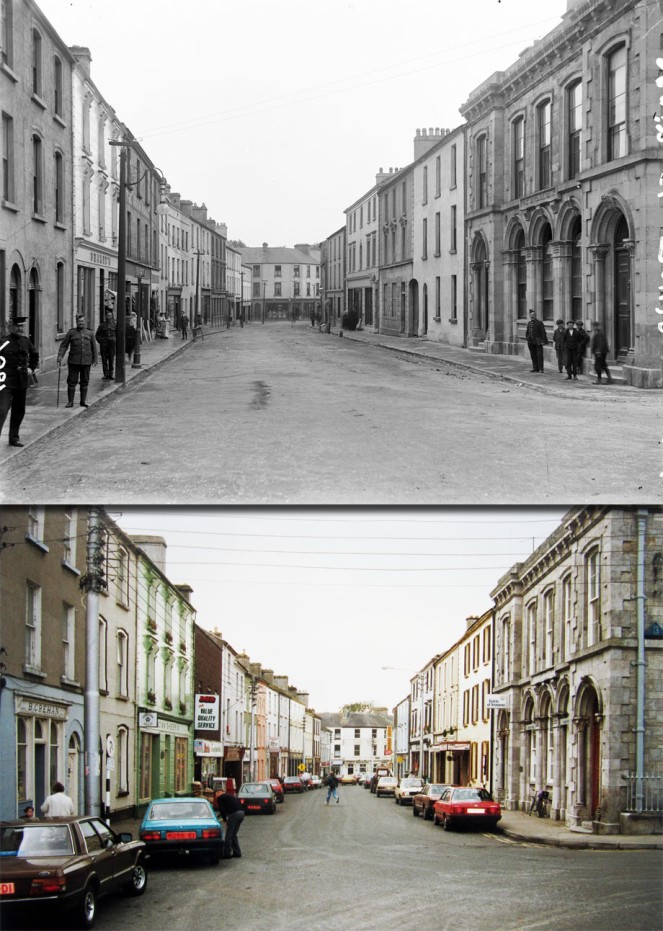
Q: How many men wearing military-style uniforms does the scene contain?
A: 4